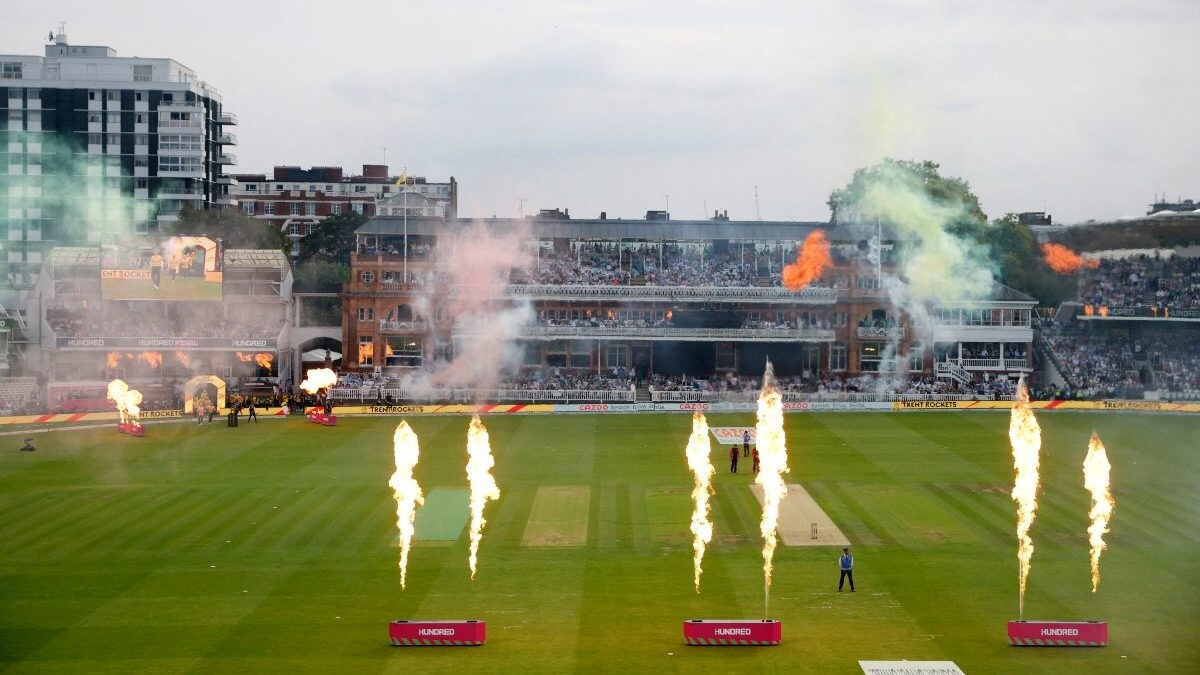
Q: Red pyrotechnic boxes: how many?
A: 5